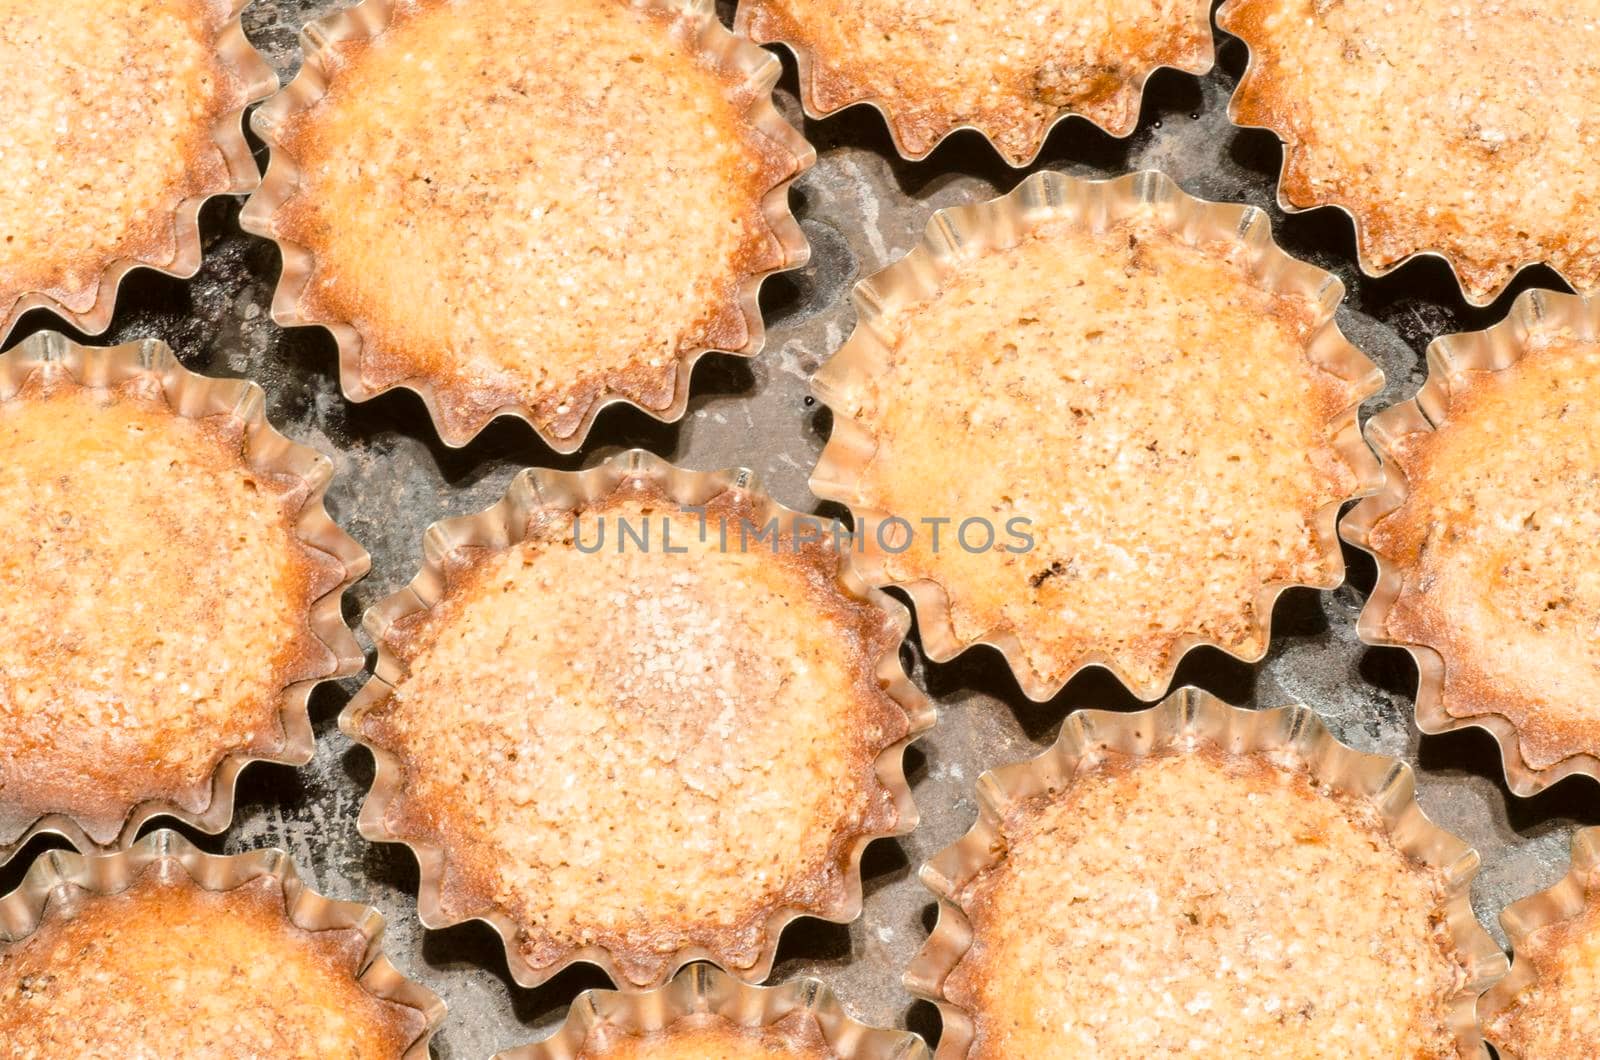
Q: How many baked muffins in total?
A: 12